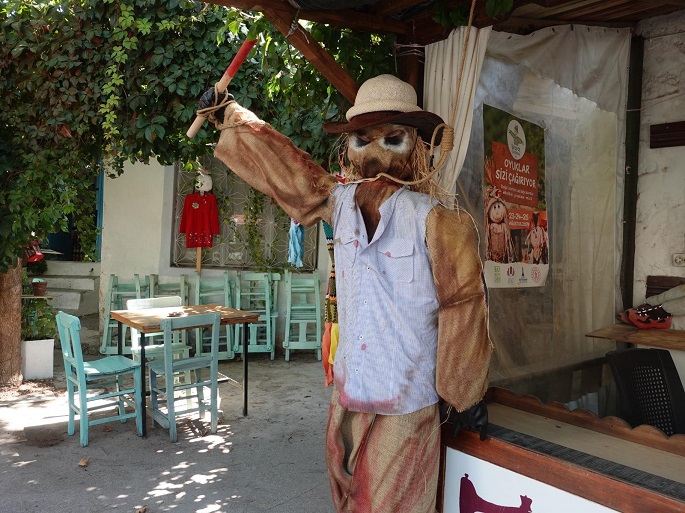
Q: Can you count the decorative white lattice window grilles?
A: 1